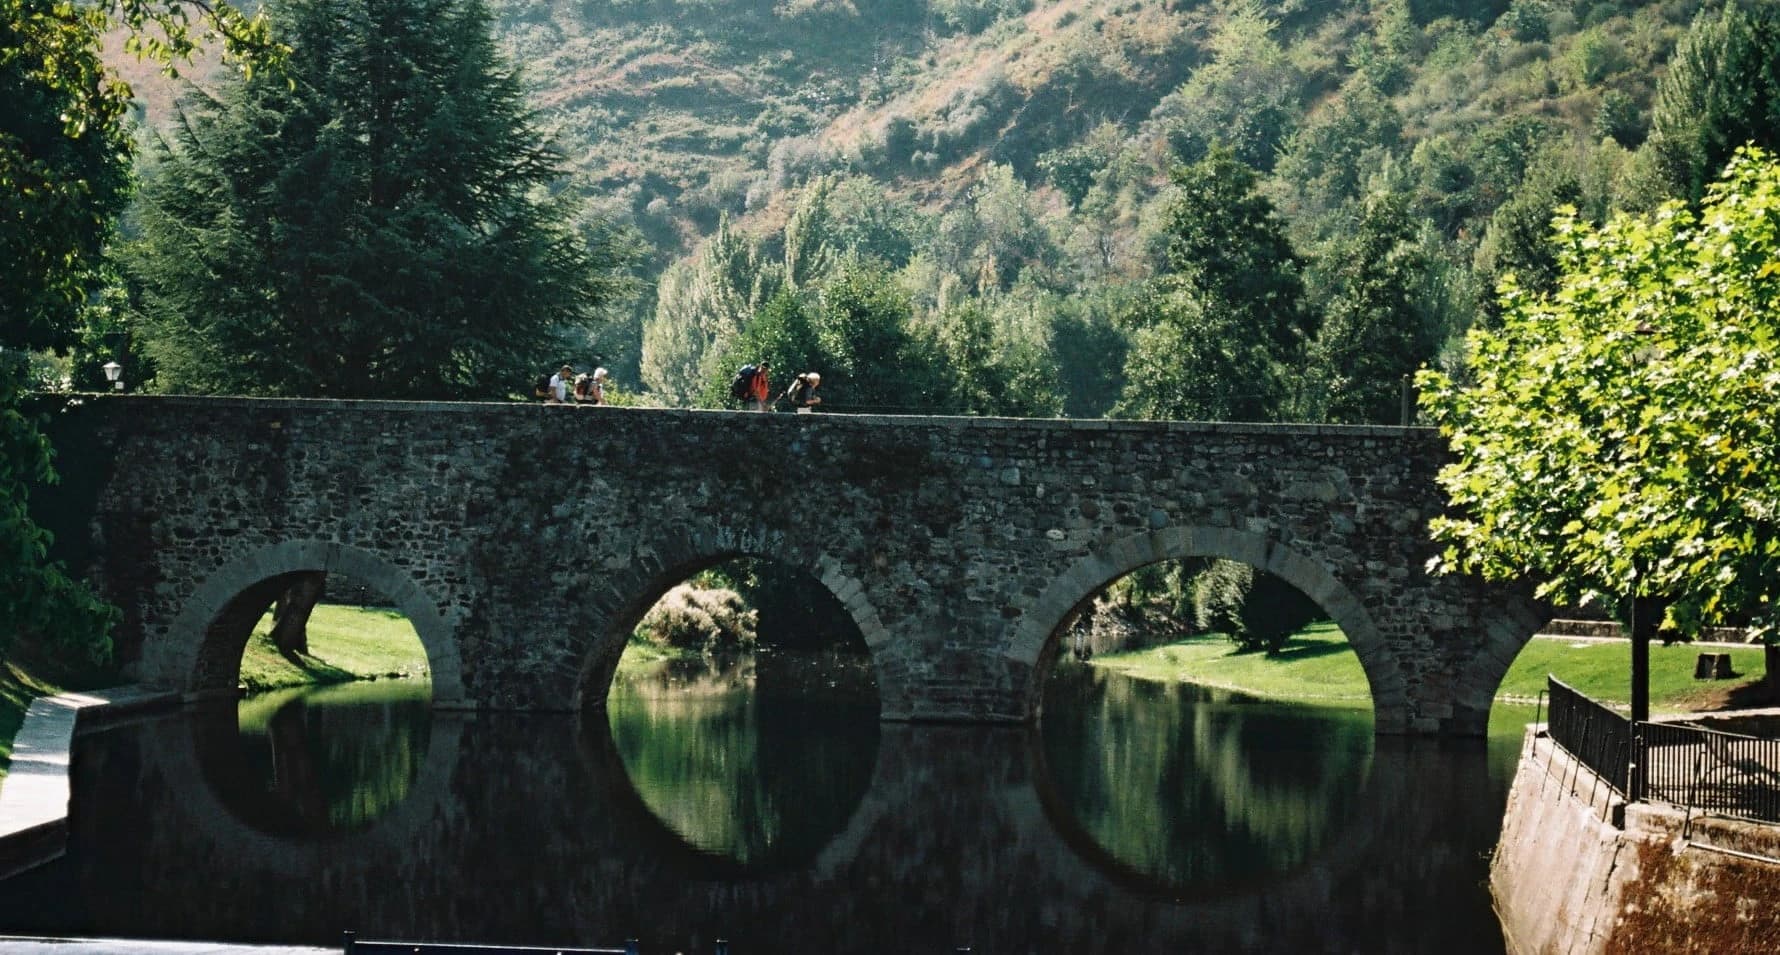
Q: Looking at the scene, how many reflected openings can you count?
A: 3